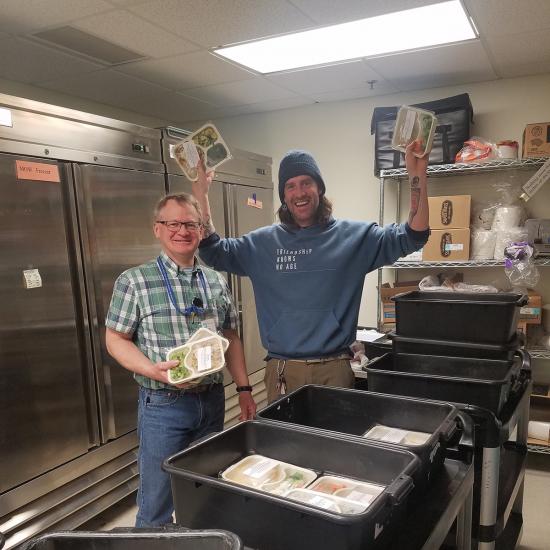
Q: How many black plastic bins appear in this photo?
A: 6